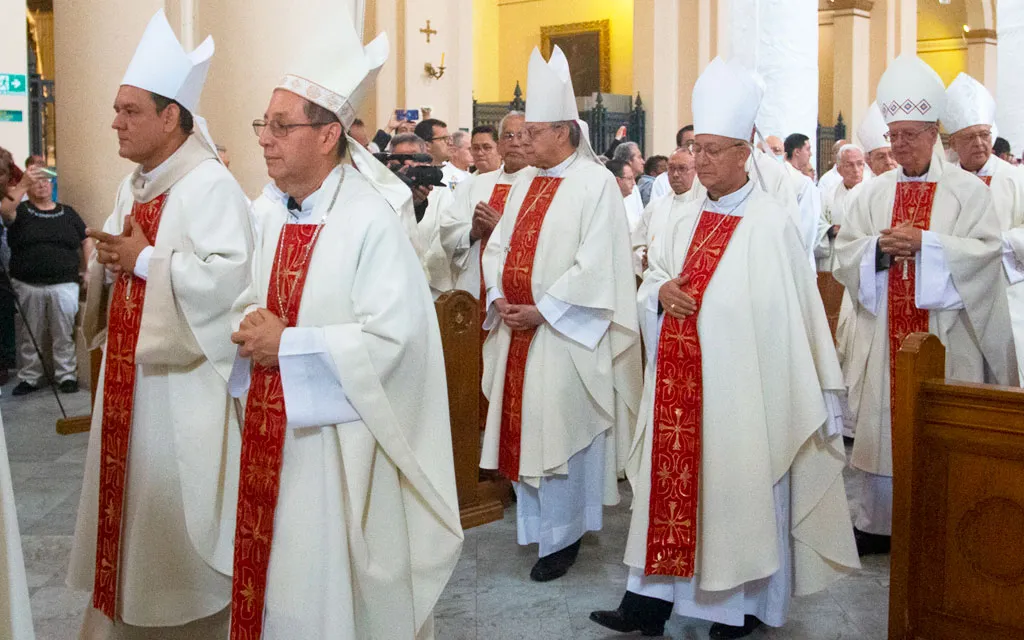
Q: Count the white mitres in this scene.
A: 7